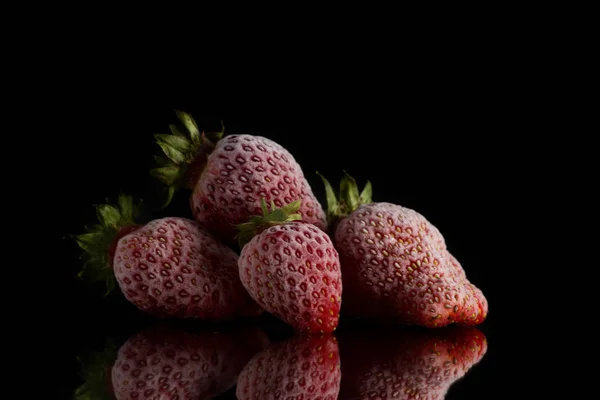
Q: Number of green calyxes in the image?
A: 4